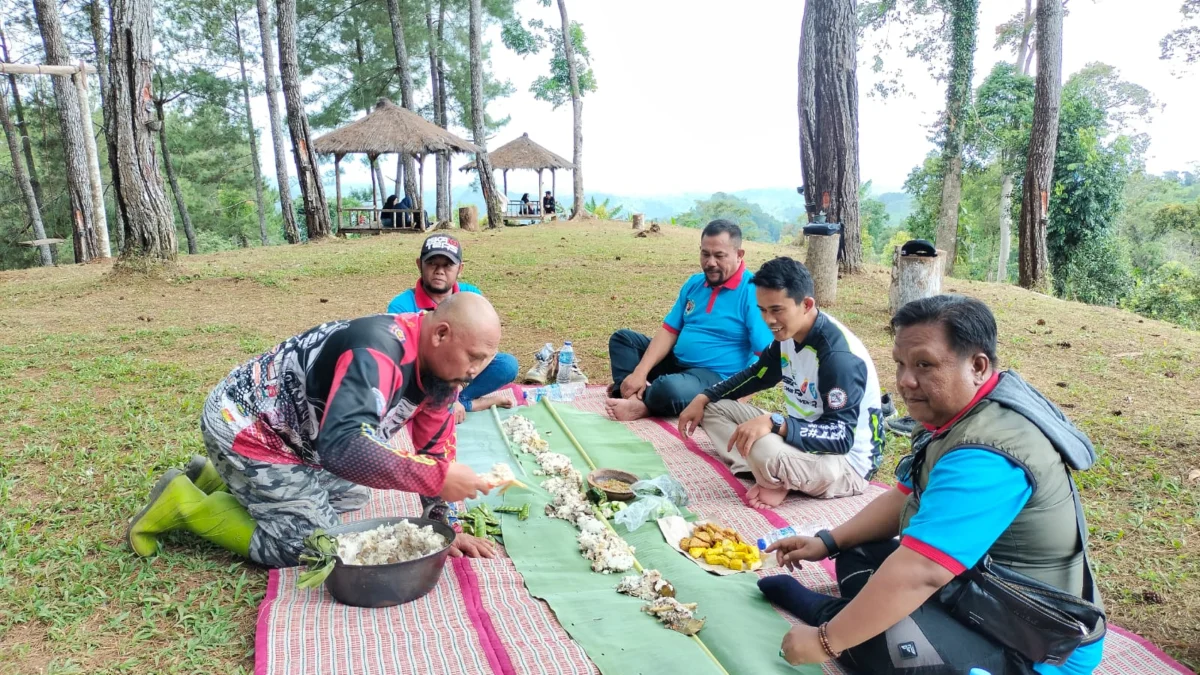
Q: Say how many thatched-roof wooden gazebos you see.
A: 2